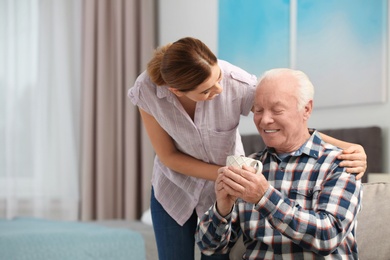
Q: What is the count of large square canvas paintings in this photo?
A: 2